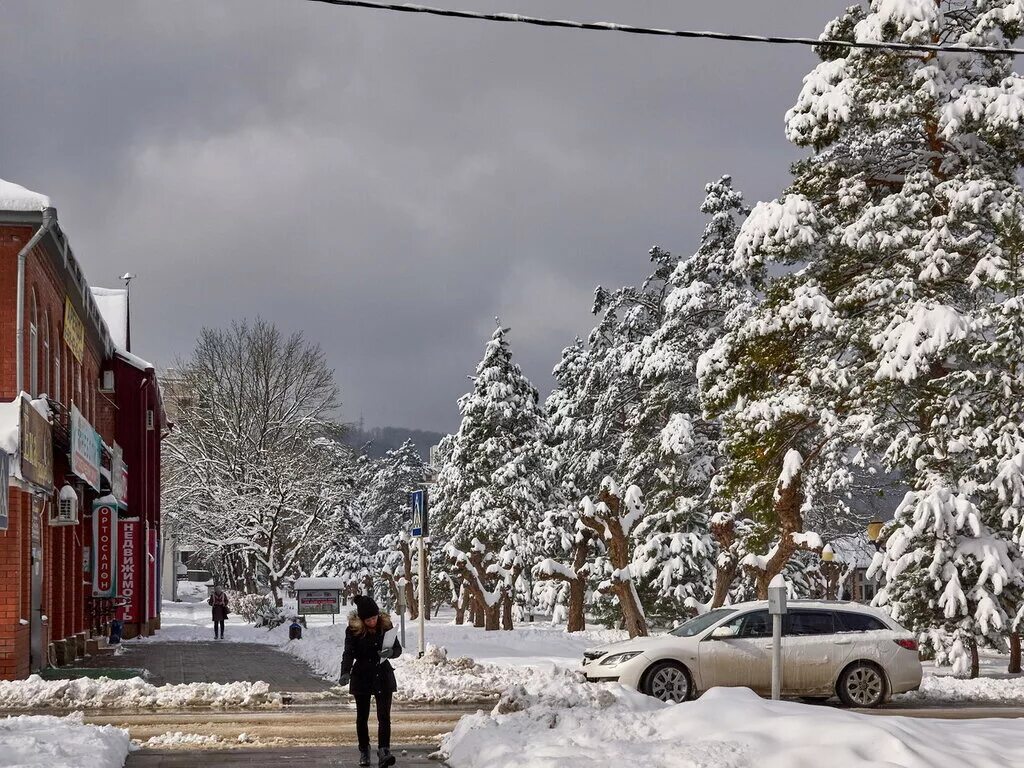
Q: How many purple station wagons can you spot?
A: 0